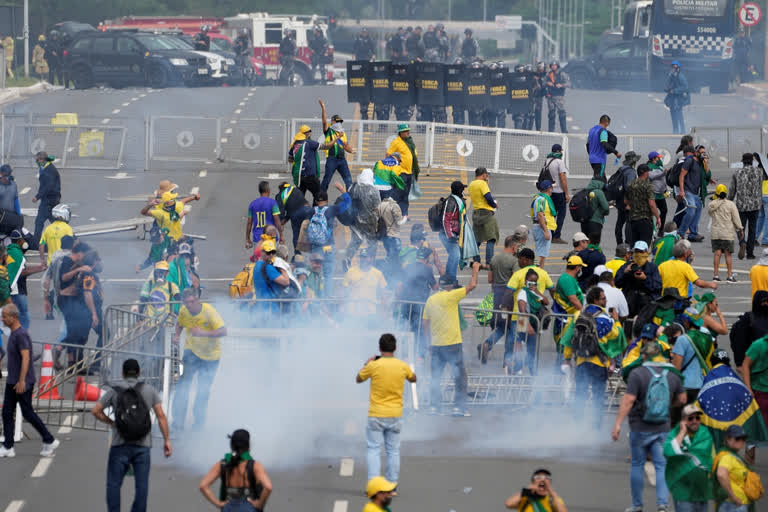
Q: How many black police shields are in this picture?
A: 8